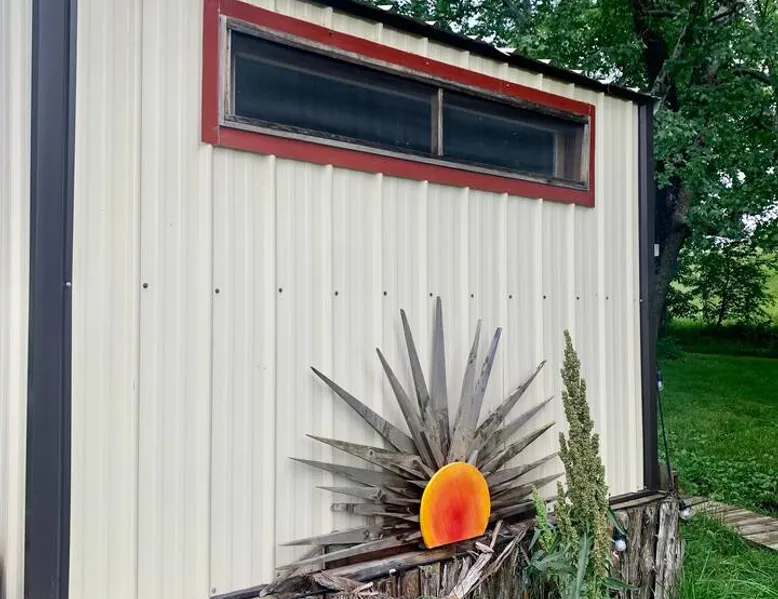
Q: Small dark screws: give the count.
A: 11